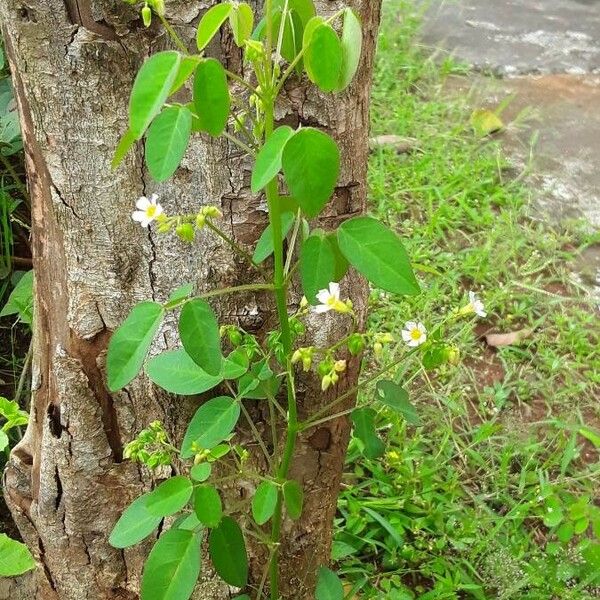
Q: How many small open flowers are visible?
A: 4